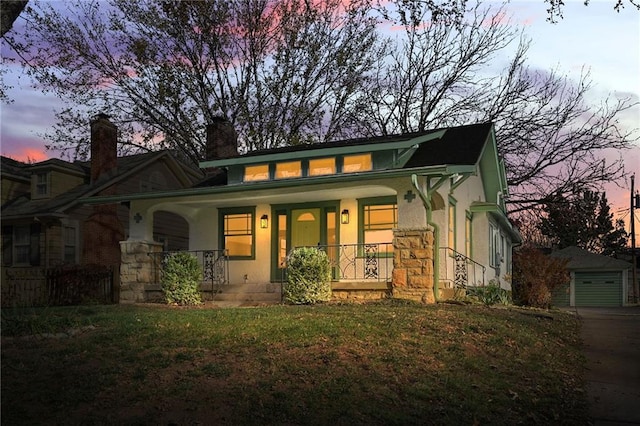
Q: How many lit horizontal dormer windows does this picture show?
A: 4